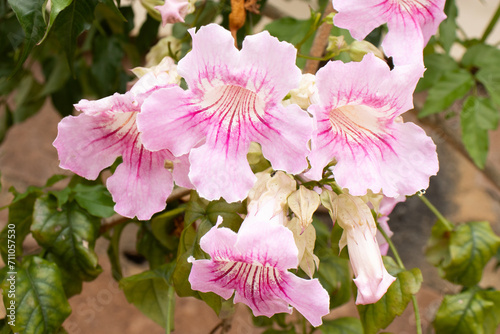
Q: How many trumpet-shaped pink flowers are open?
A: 5